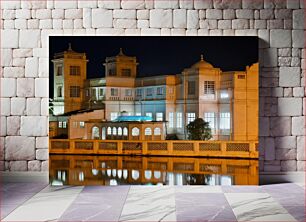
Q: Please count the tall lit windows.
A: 5